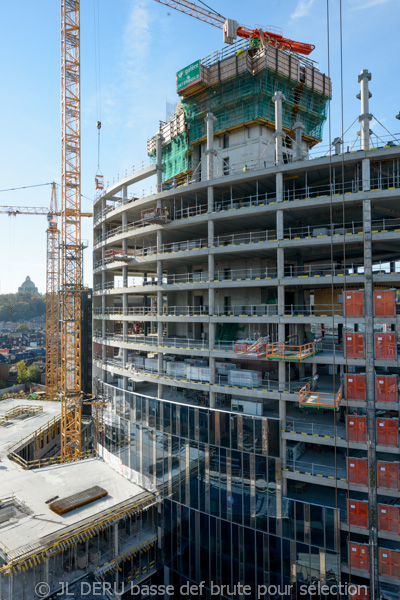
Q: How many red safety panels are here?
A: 15